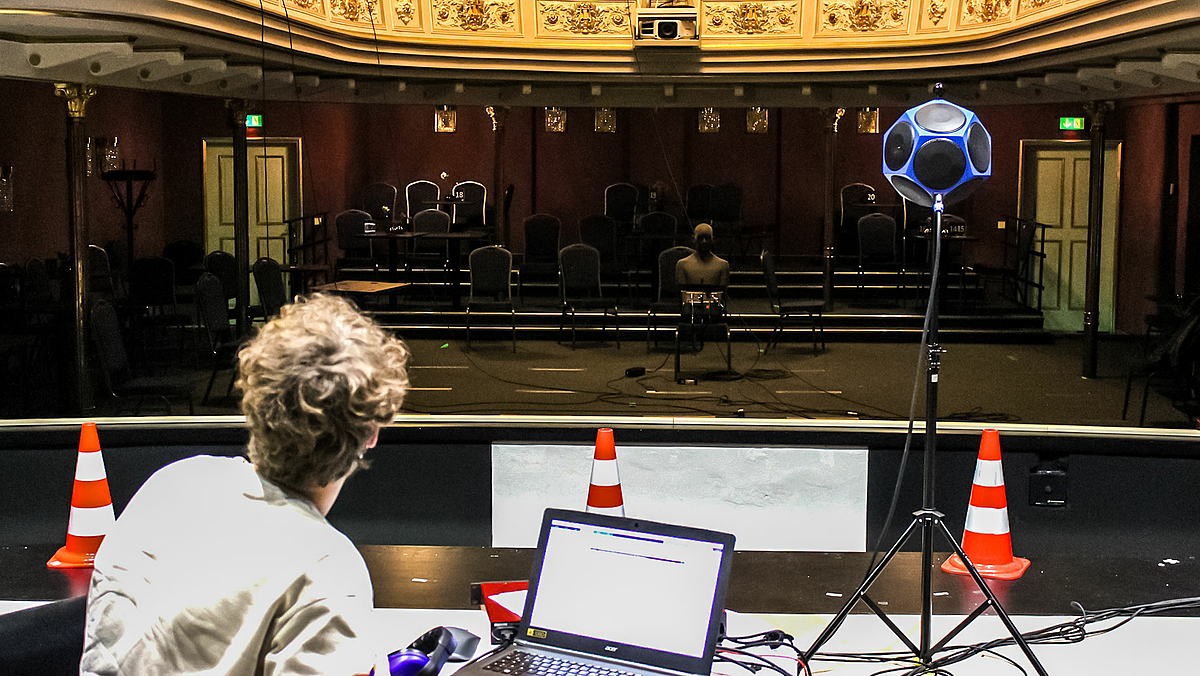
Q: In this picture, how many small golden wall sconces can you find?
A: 6